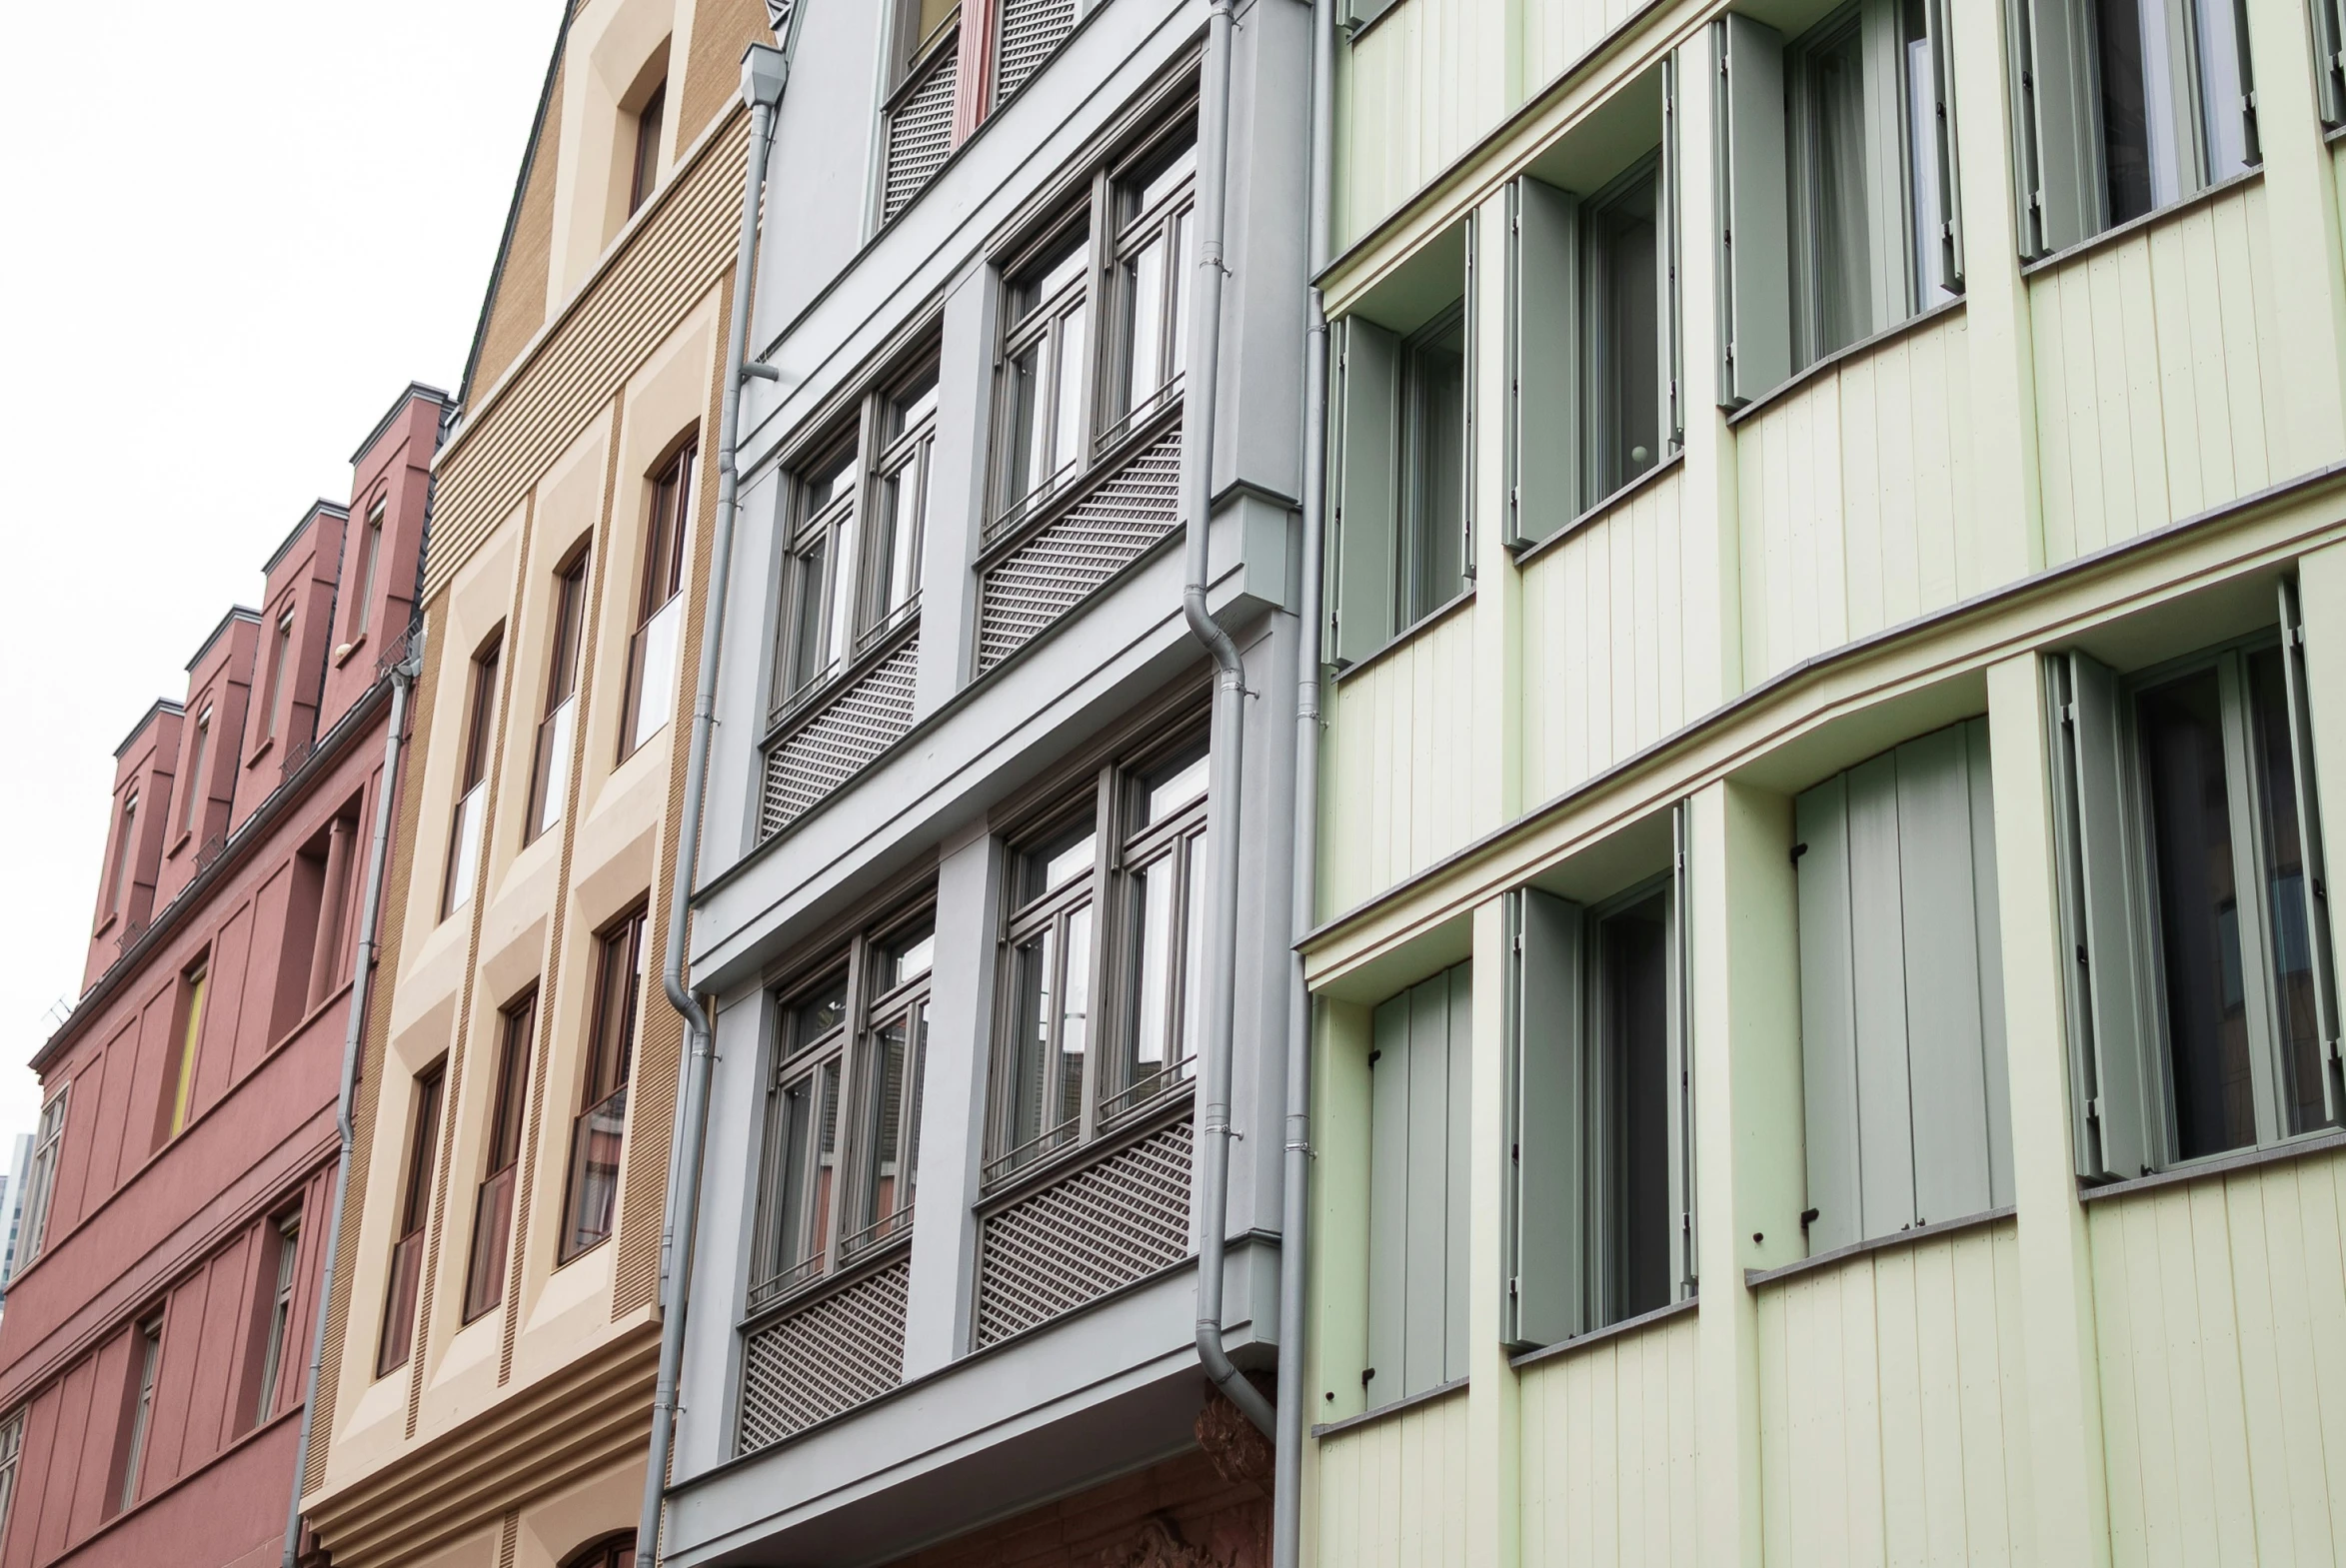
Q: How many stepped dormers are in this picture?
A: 4